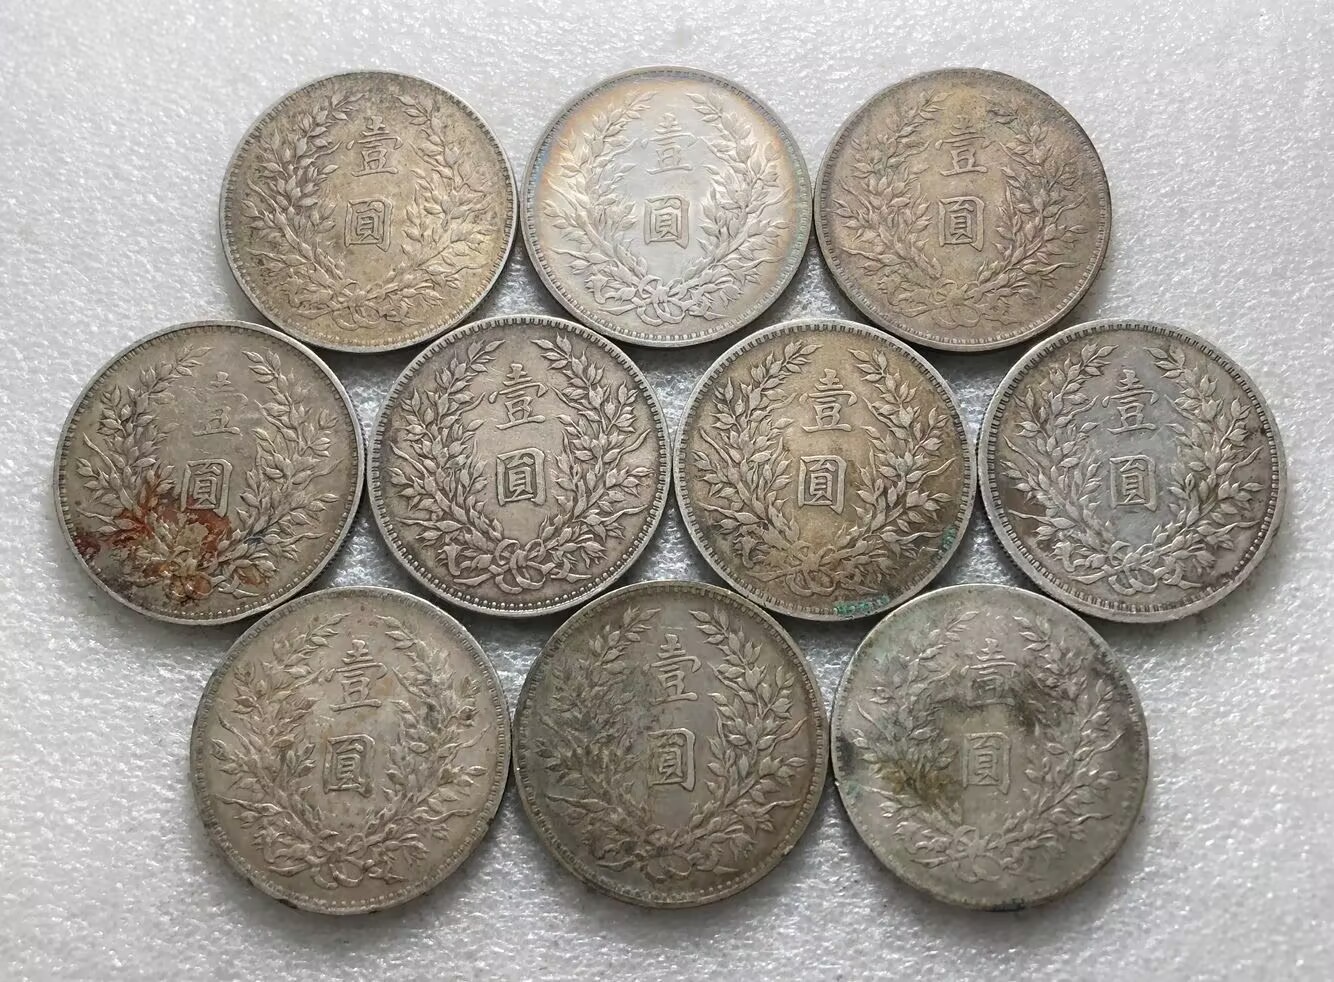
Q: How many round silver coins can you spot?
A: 10